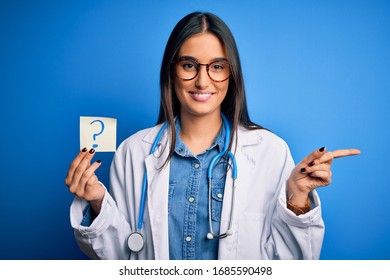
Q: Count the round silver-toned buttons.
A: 4